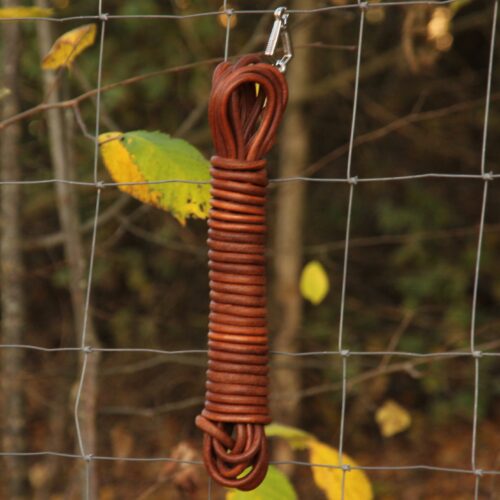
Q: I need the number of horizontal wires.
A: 4